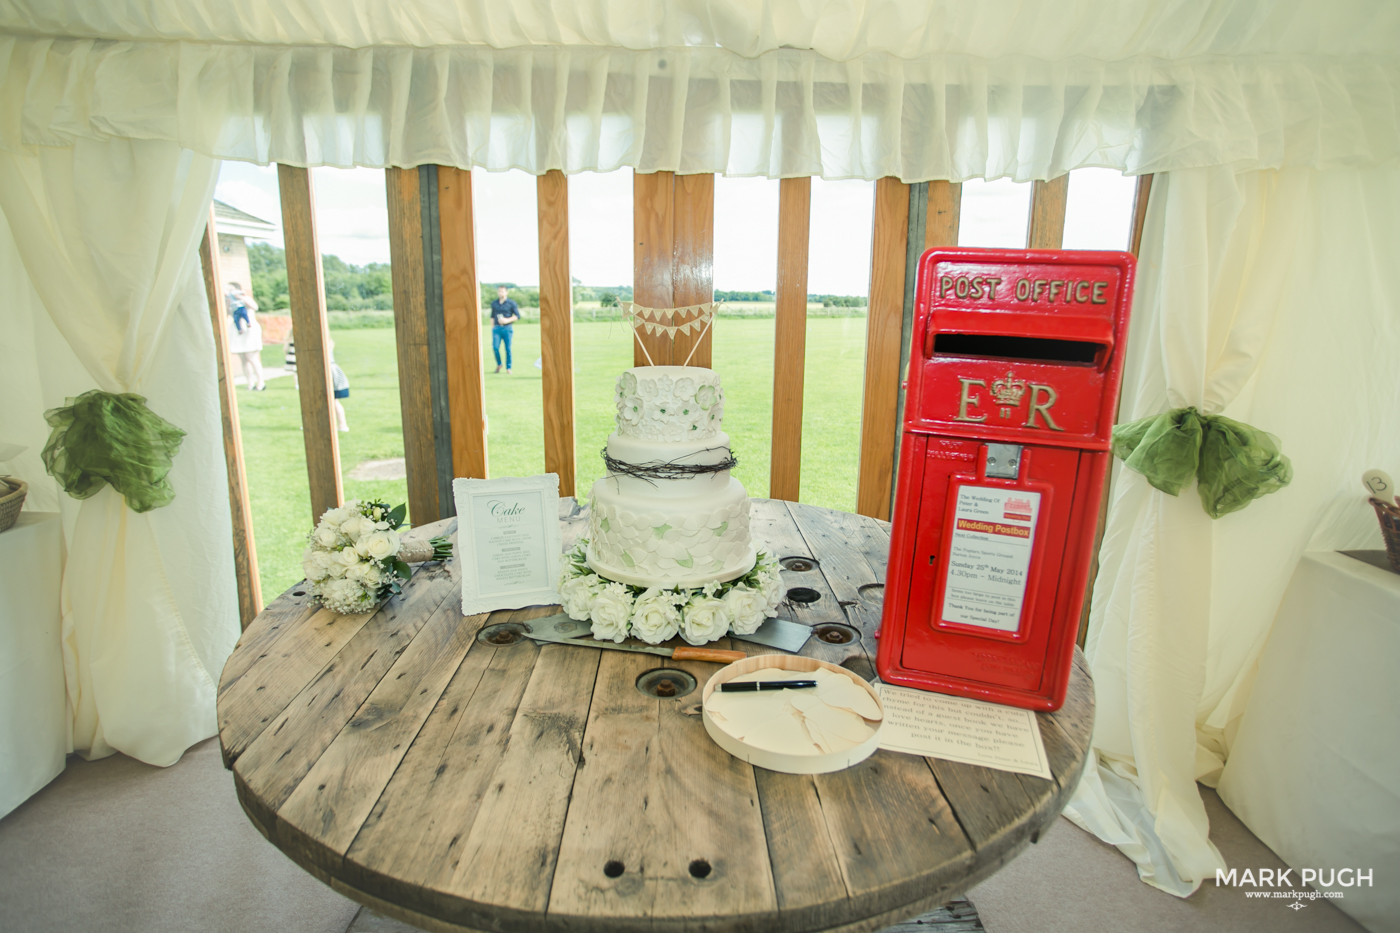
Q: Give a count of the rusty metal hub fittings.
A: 4